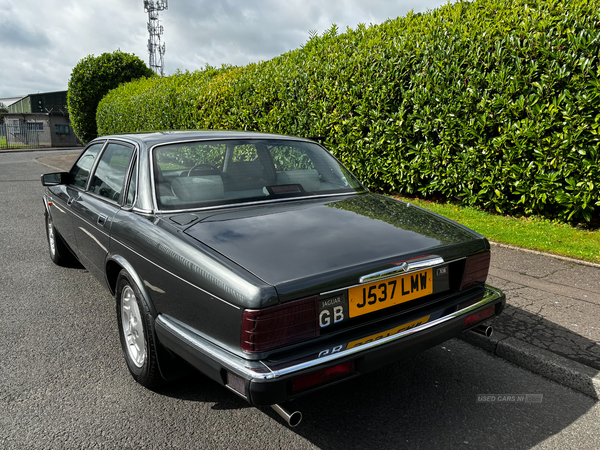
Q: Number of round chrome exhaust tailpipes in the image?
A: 2